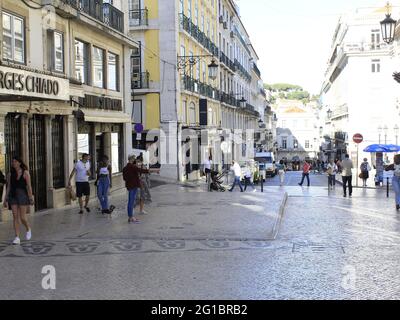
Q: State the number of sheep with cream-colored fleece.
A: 0